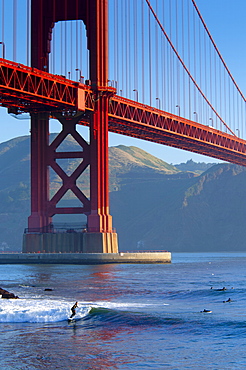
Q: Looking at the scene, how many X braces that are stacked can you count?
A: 2